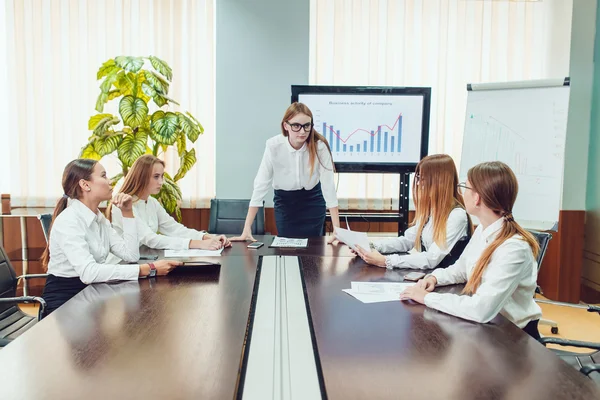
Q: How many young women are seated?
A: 4